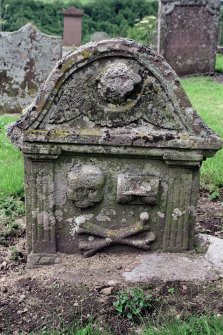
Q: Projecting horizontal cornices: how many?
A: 1